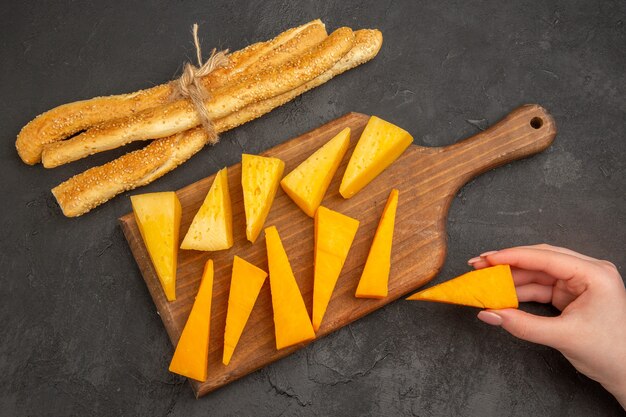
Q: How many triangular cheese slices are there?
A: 11